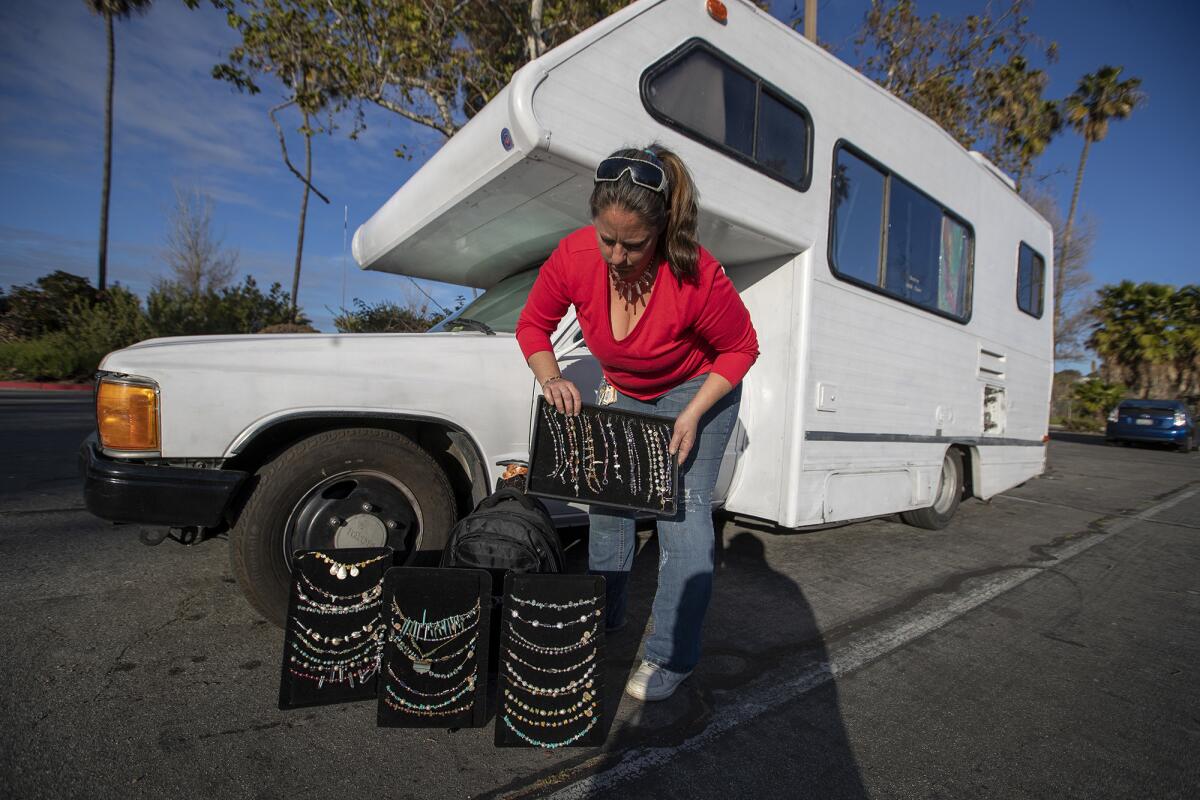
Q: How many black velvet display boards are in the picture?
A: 4